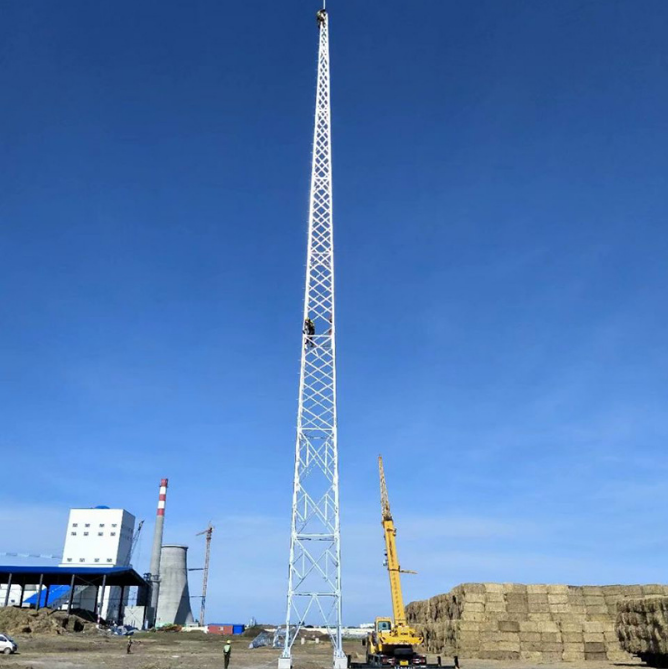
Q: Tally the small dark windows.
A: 12